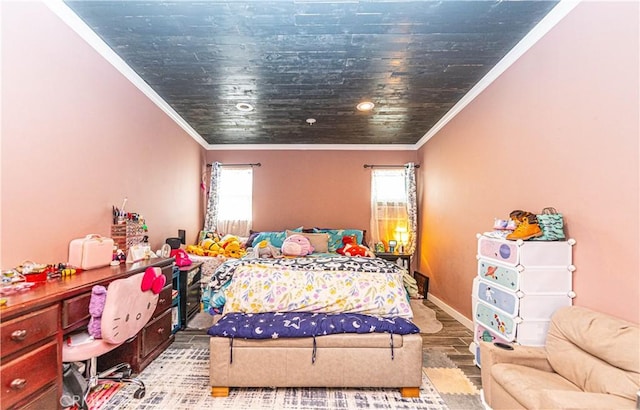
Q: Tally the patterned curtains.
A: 2